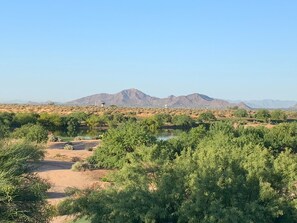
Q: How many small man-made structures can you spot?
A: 2